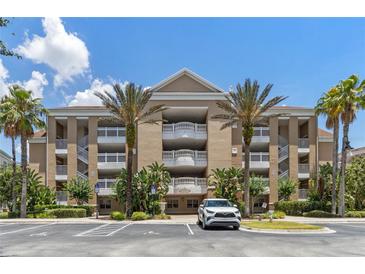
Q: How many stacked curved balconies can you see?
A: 3